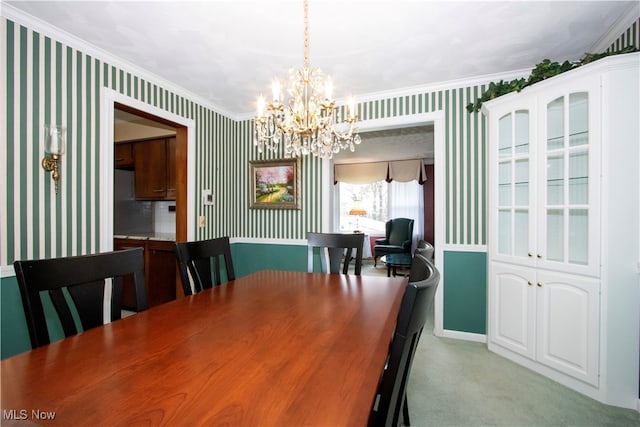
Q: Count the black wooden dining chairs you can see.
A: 5